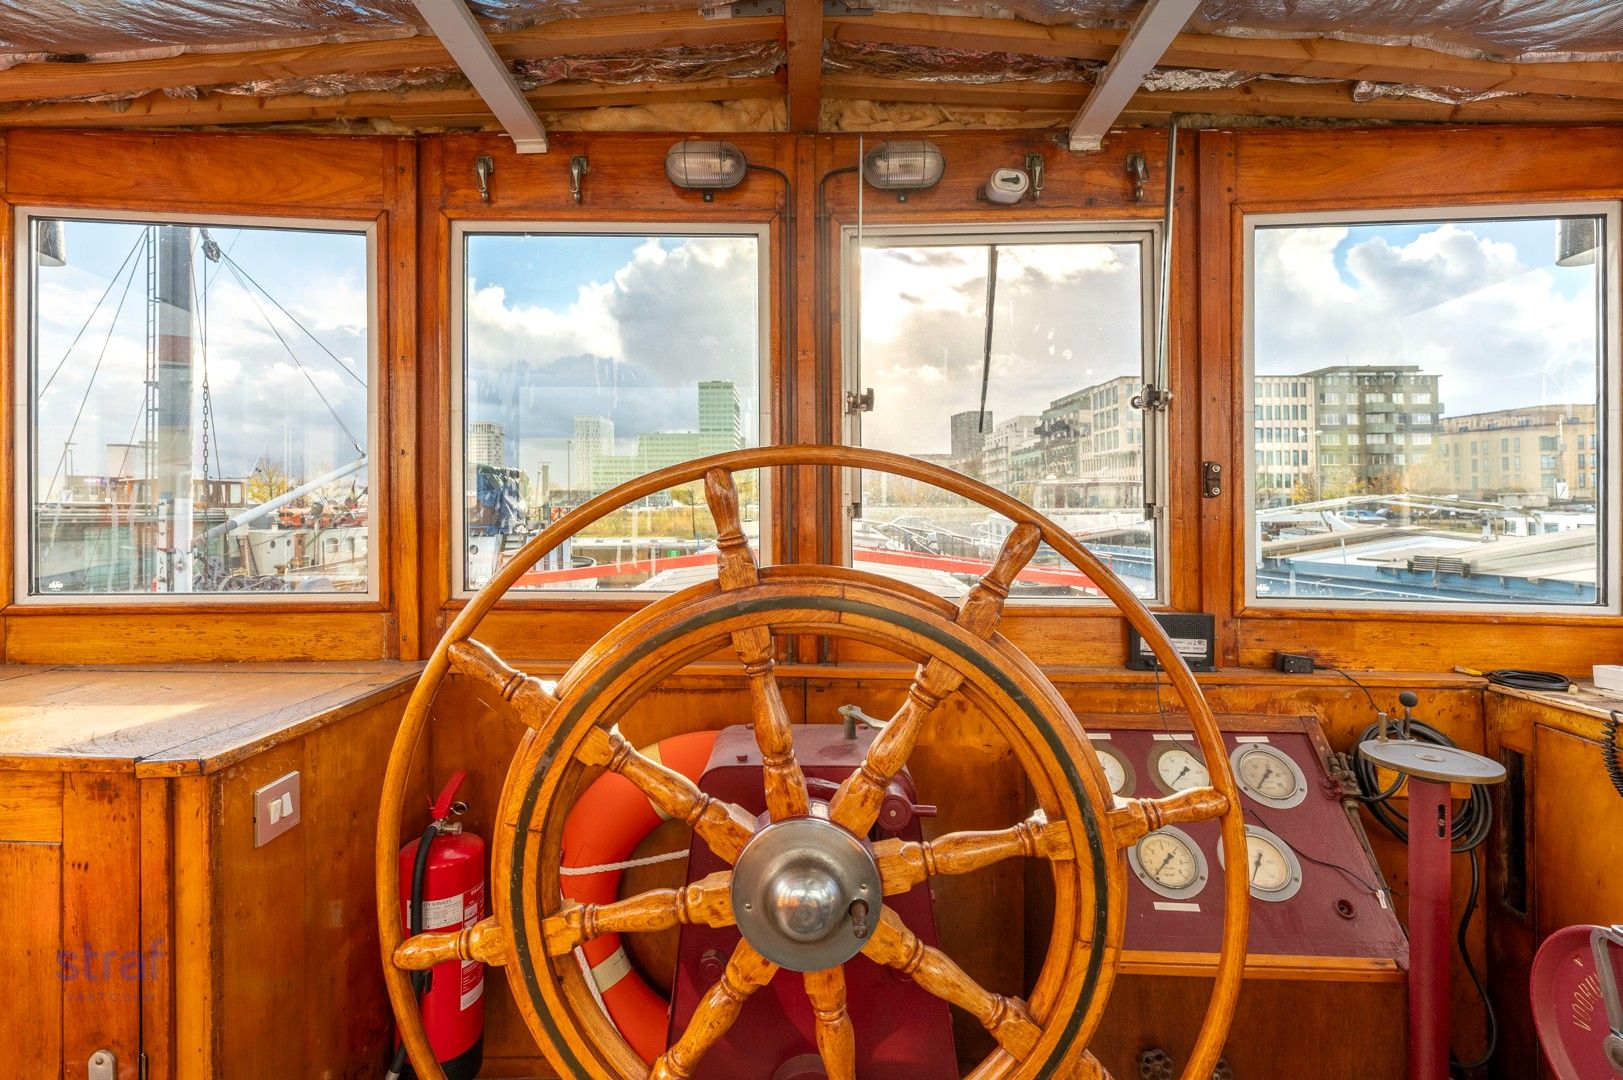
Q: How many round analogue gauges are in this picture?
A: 5